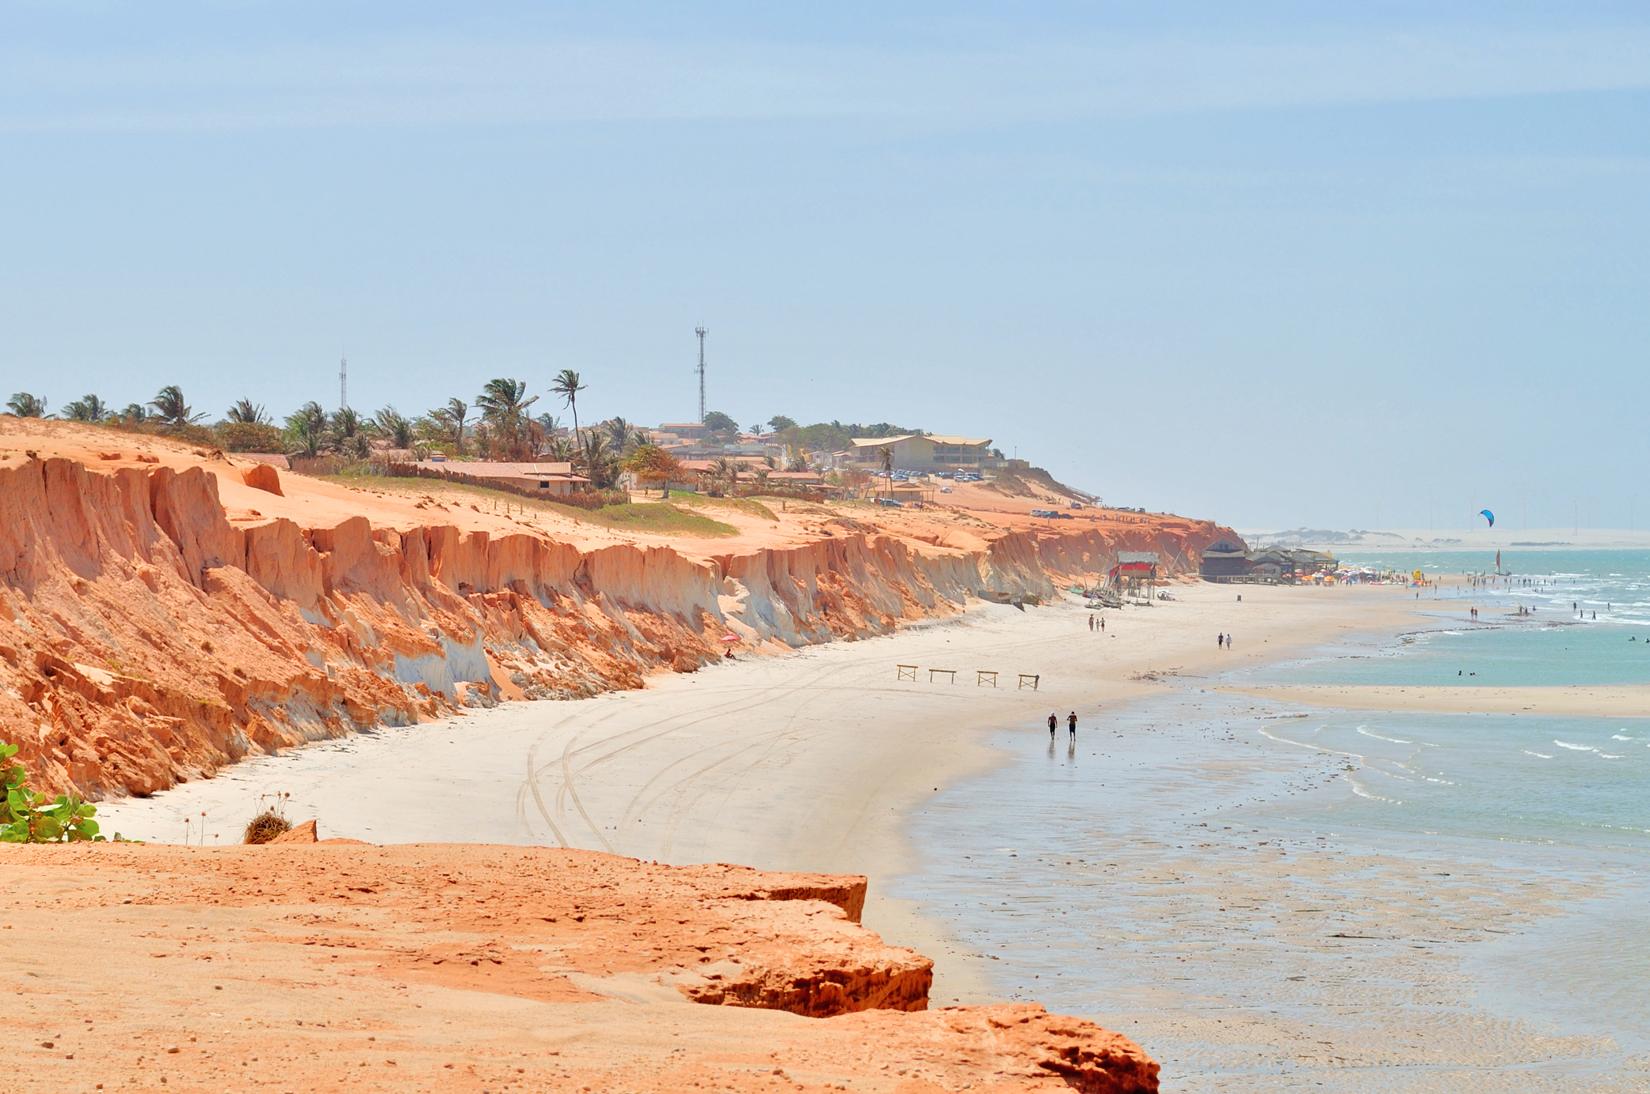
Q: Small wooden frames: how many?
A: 4